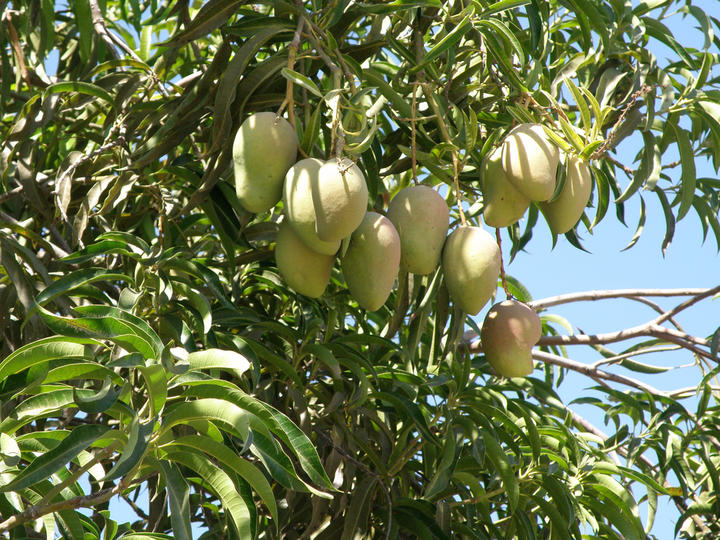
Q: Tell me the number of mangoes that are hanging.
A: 11